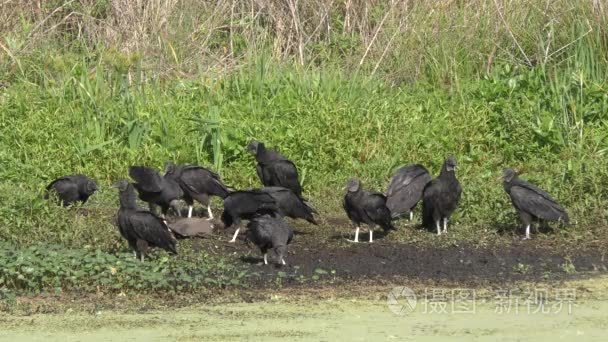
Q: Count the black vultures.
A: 12